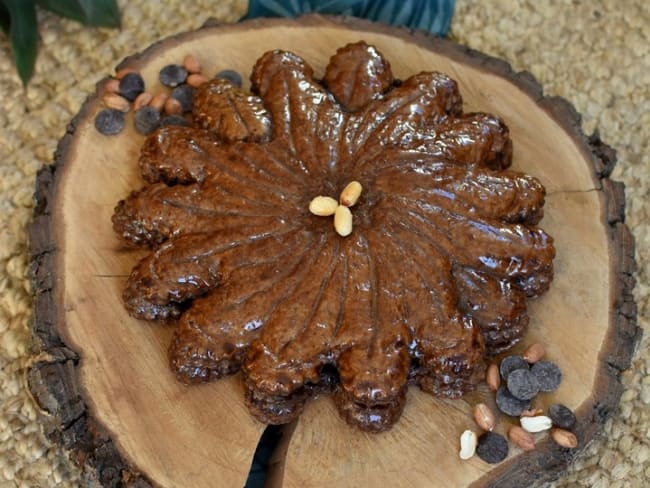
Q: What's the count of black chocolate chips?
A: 13